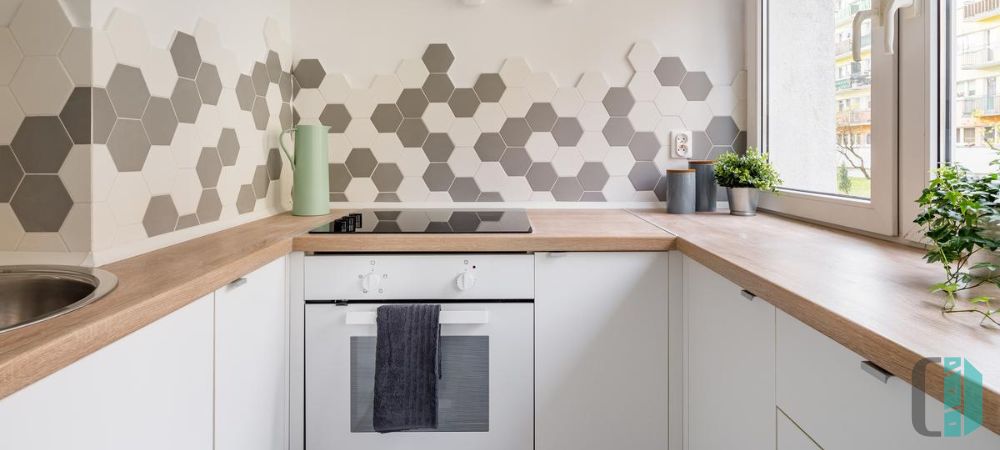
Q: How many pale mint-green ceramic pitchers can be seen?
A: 1